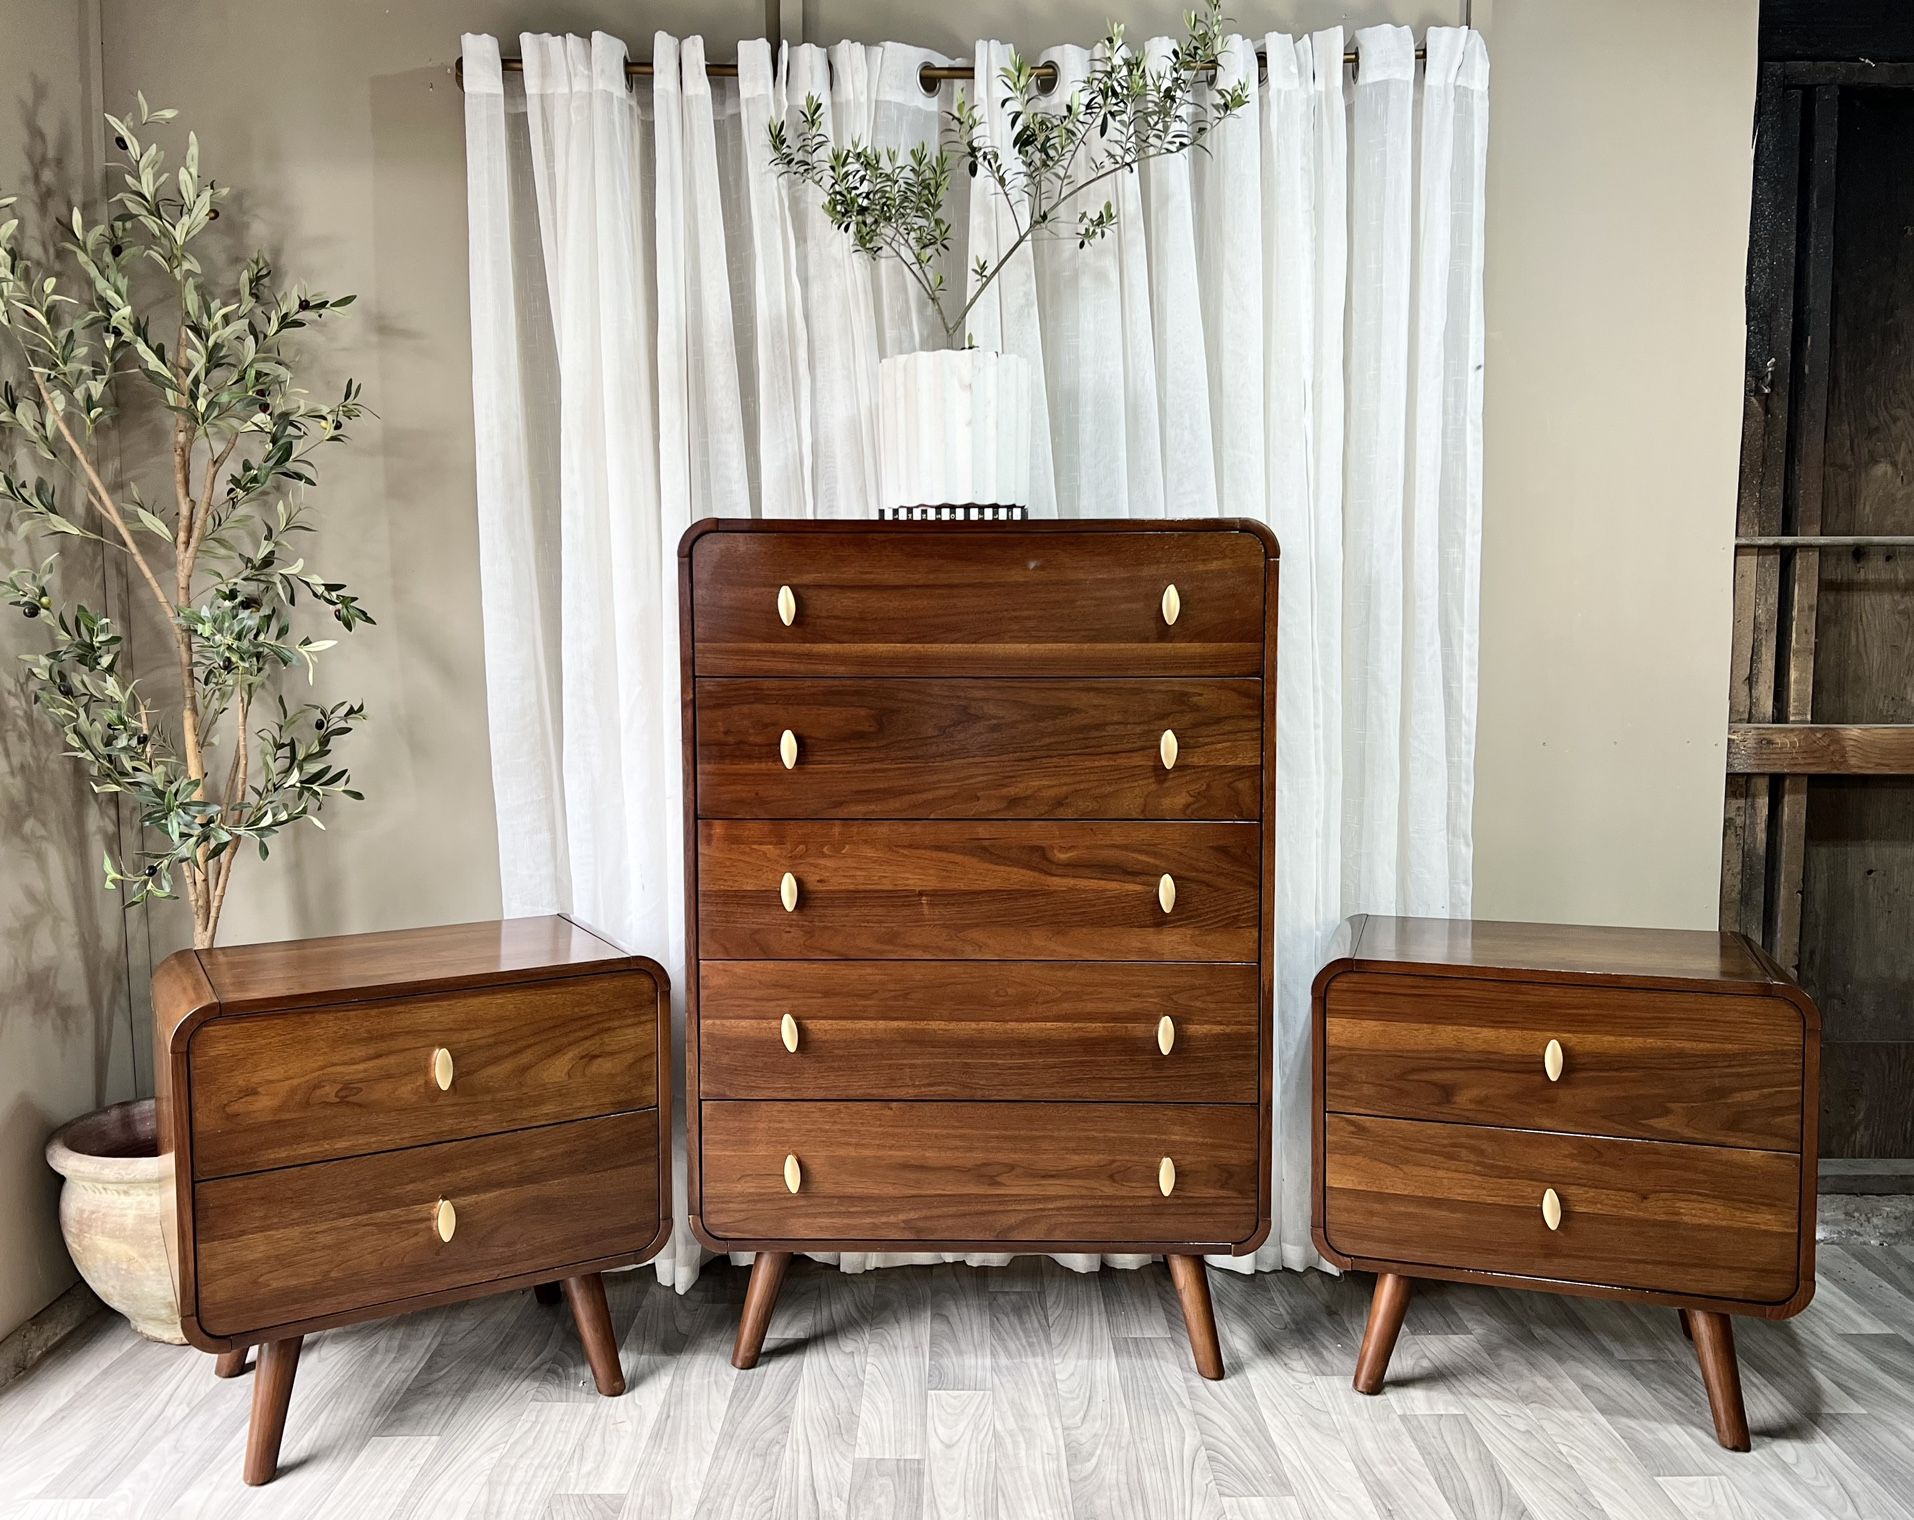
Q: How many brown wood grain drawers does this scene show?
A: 9